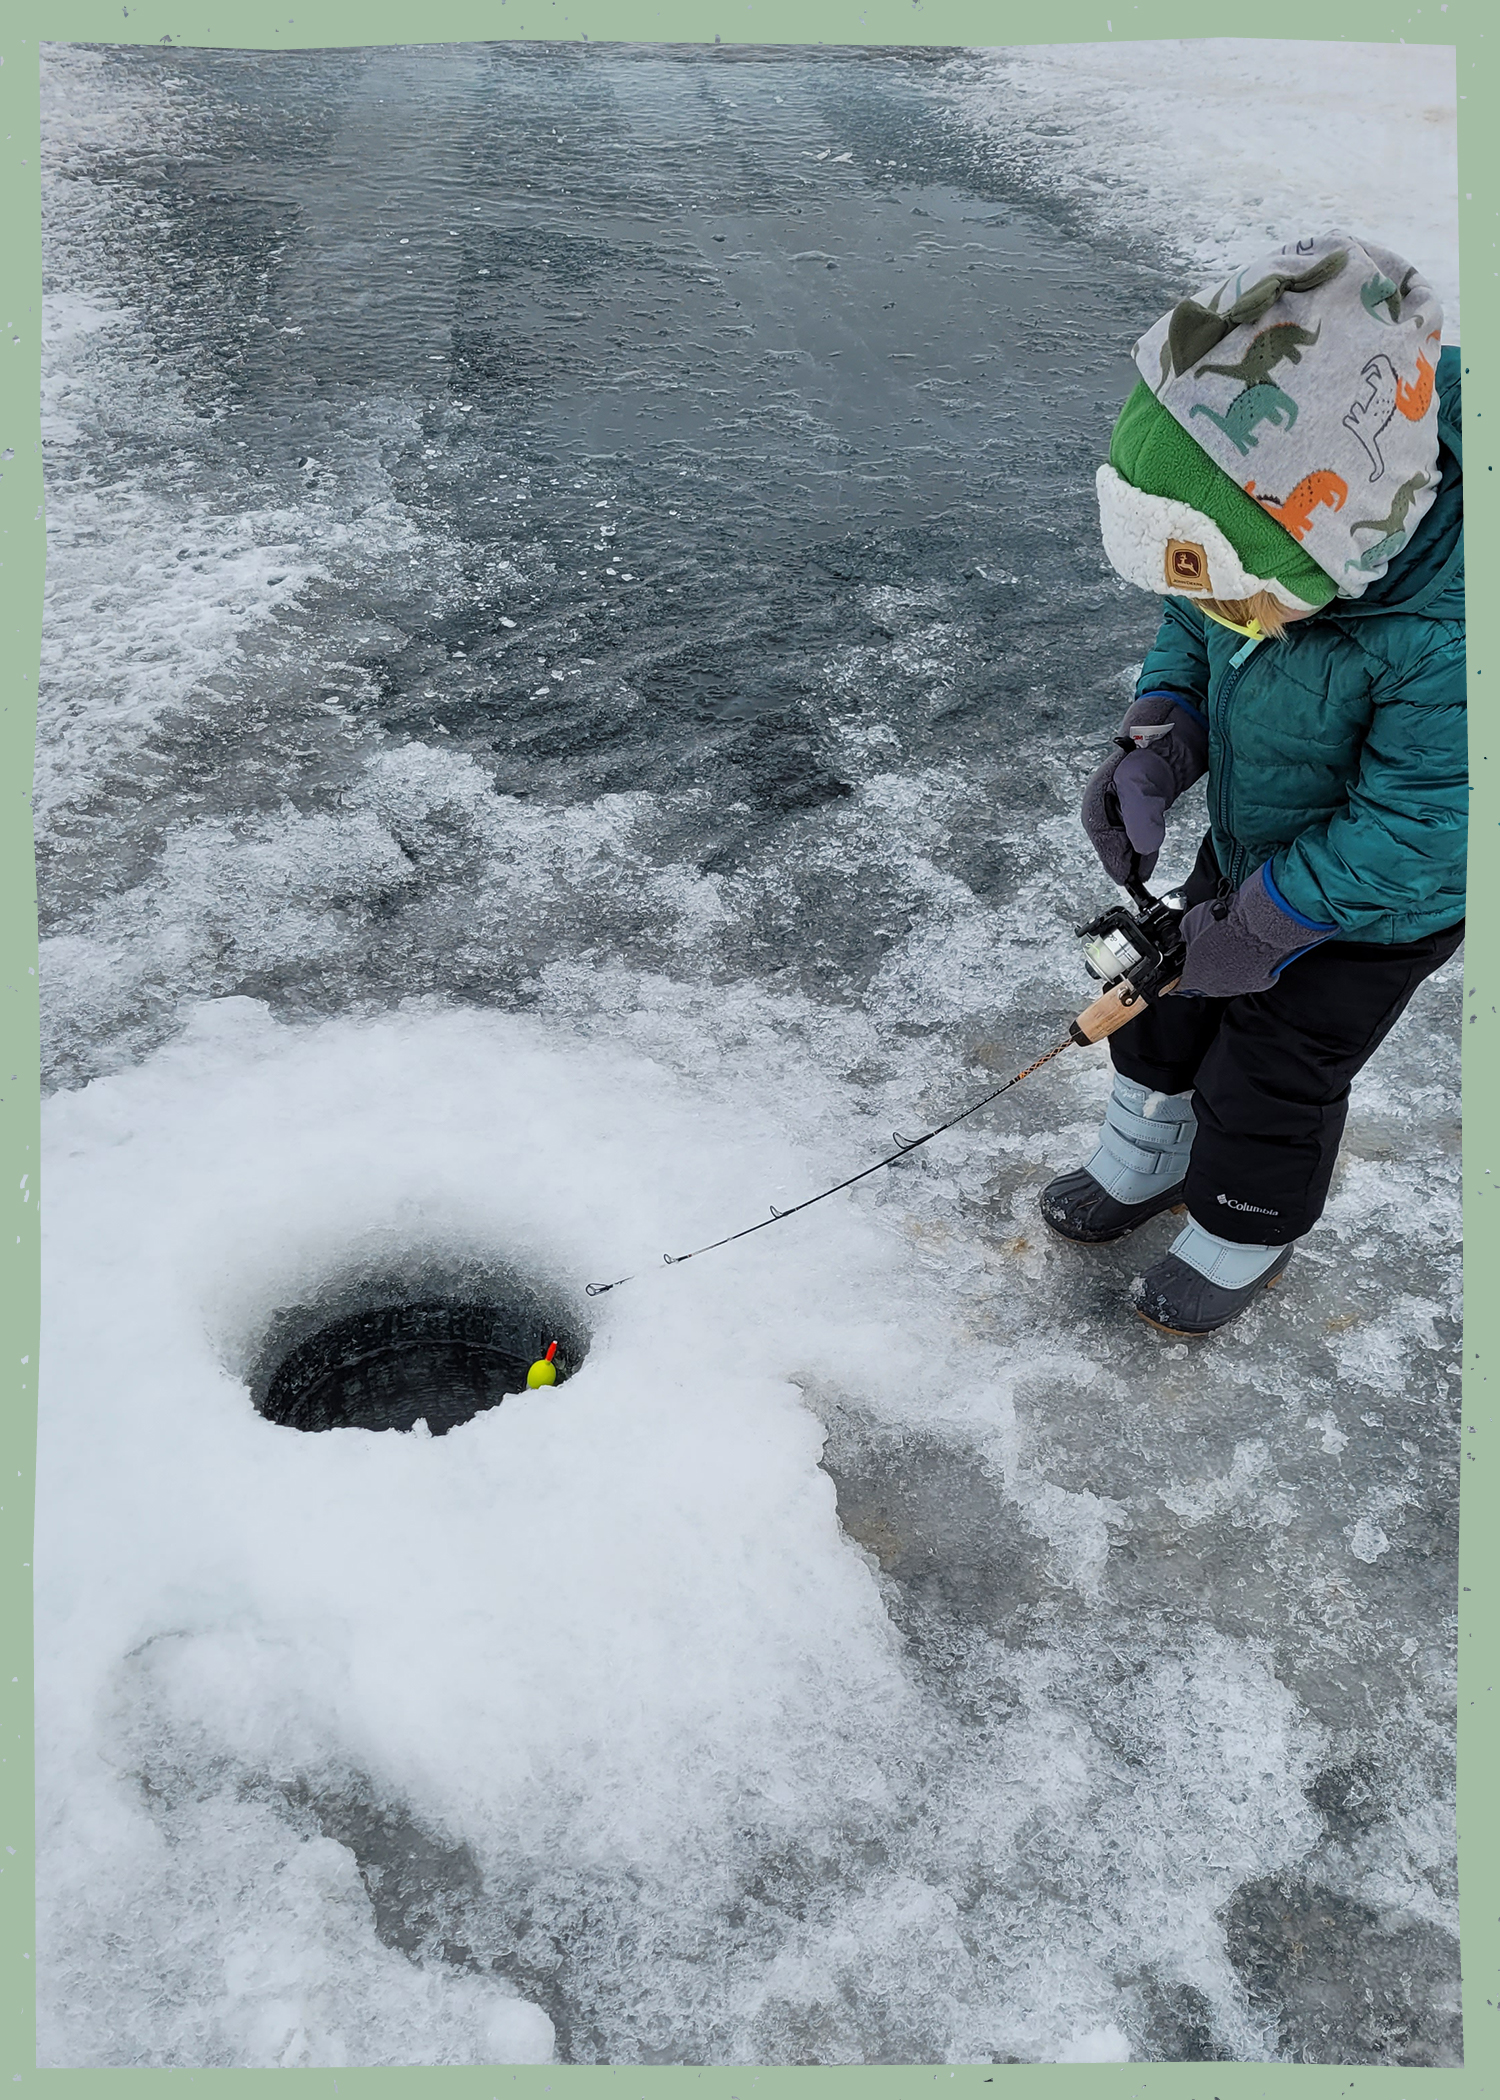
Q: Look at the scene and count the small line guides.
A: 4